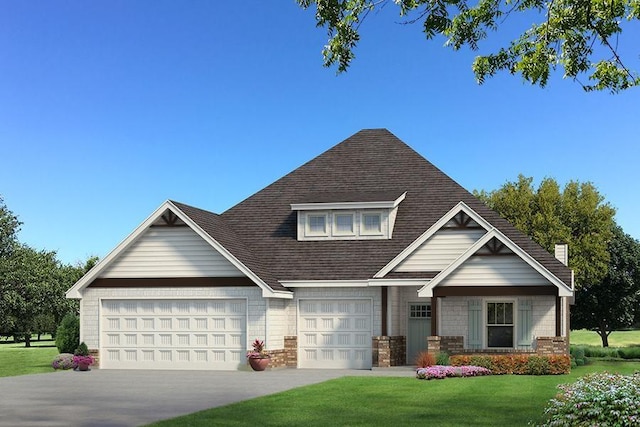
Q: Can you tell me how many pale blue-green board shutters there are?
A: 2